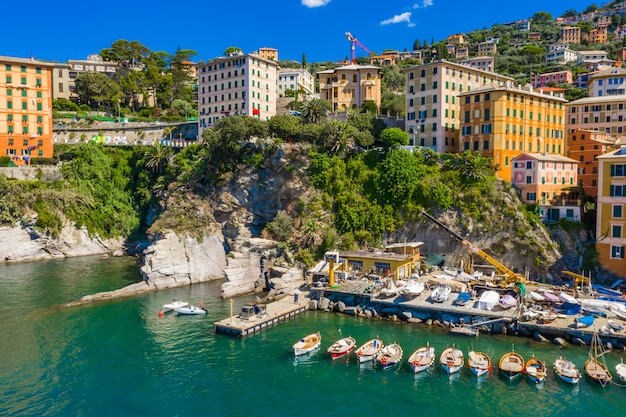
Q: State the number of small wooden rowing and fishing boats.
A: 12